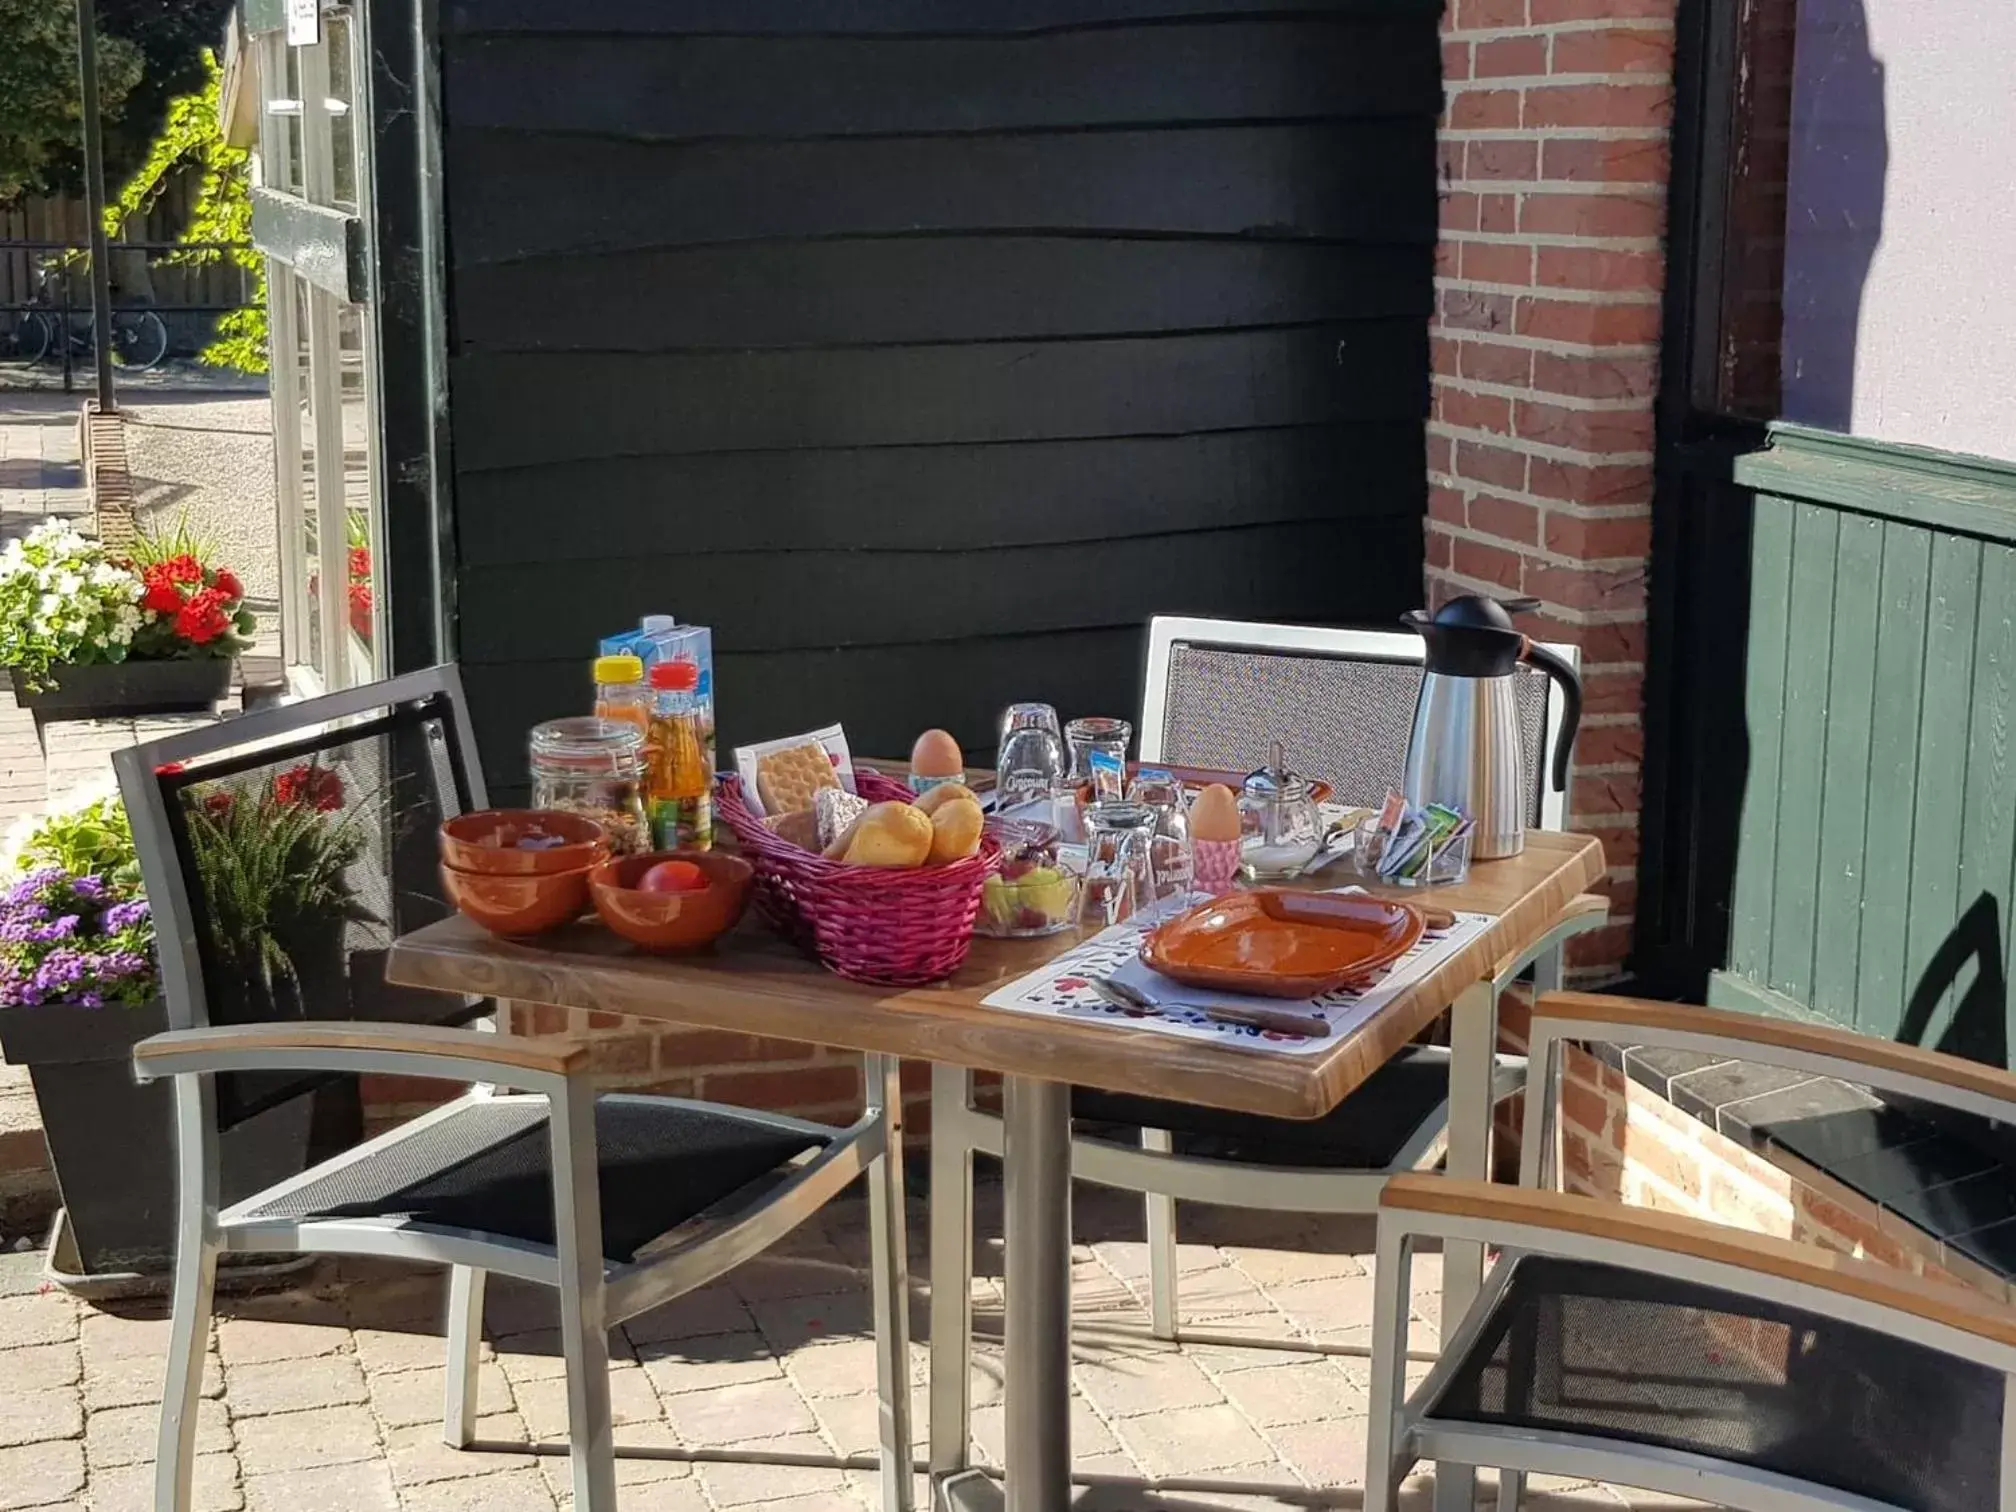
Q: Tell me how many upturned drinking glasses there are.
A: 4